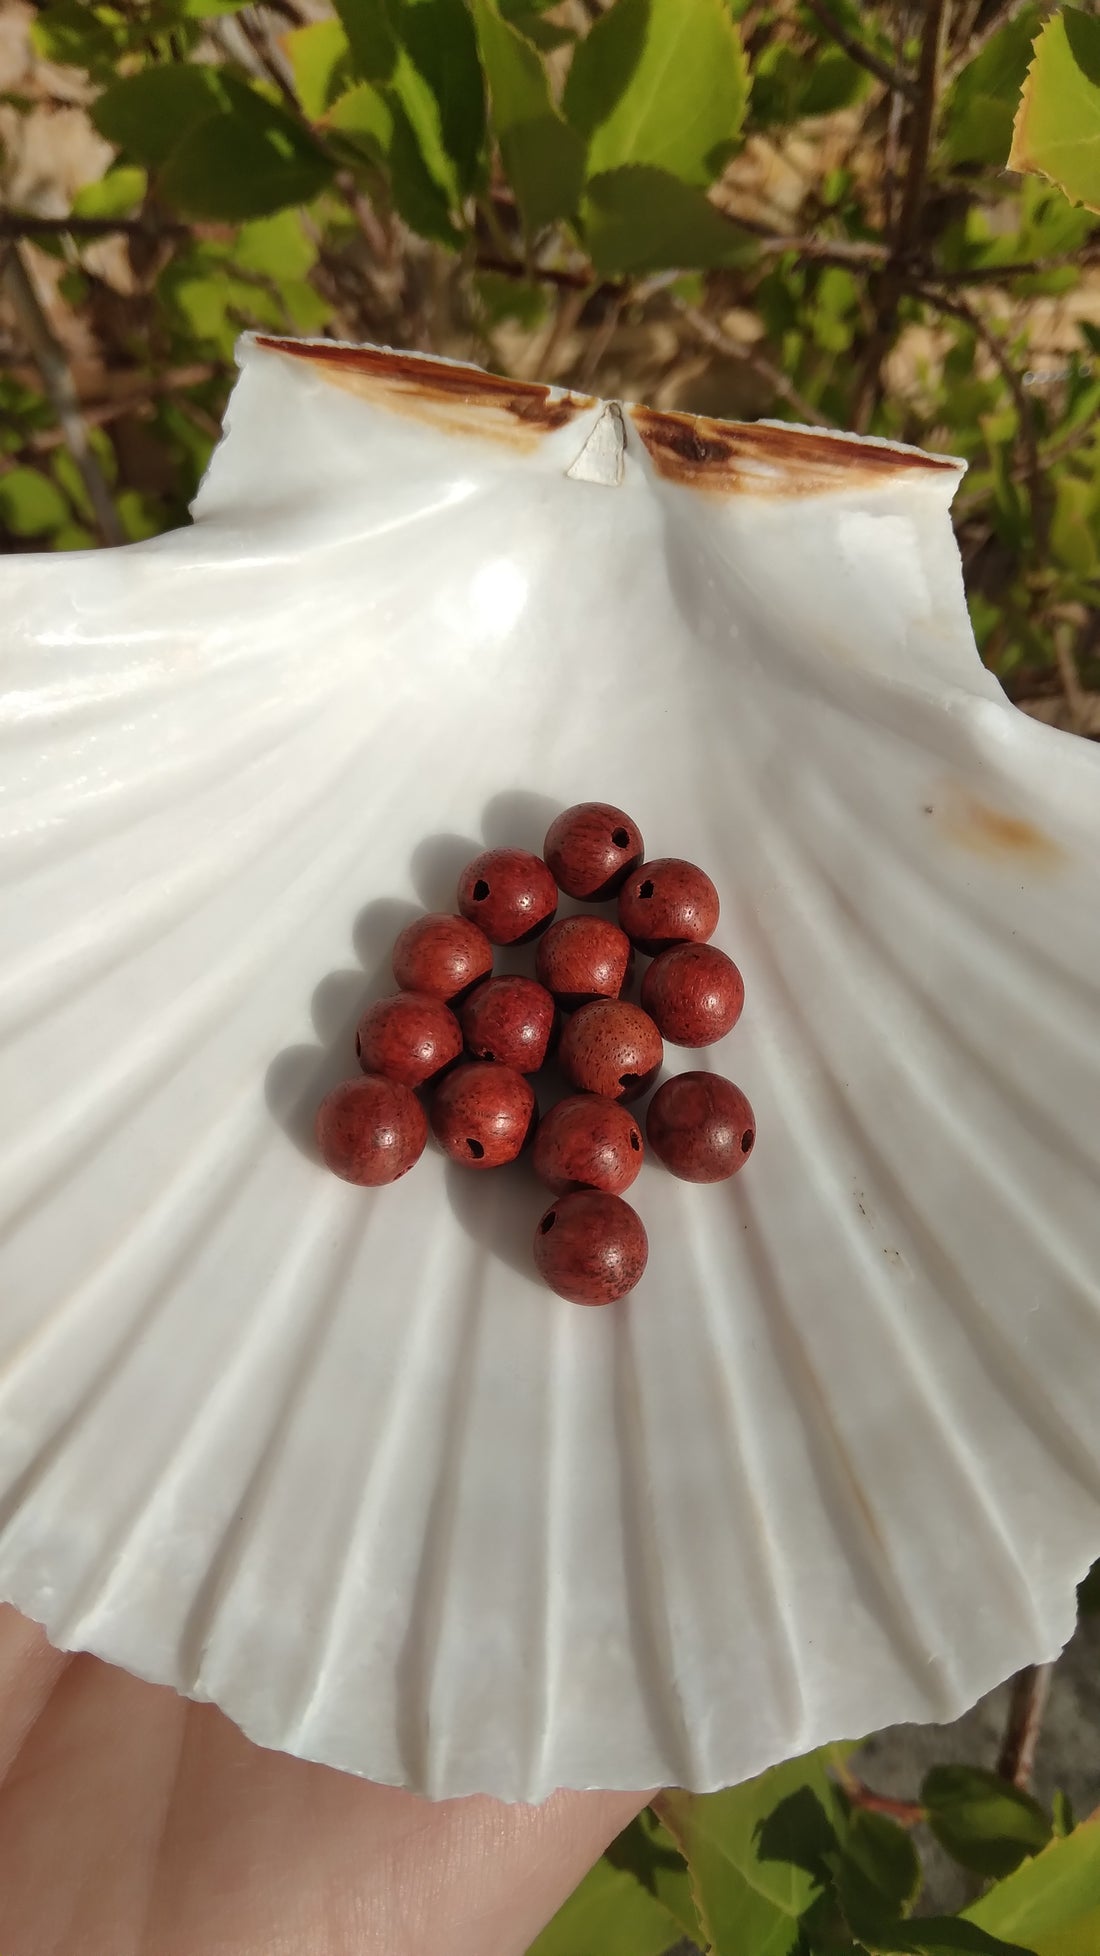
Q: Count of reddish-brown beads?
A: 14